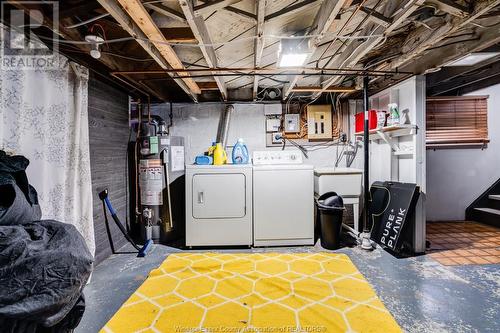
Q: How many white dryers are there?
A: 1